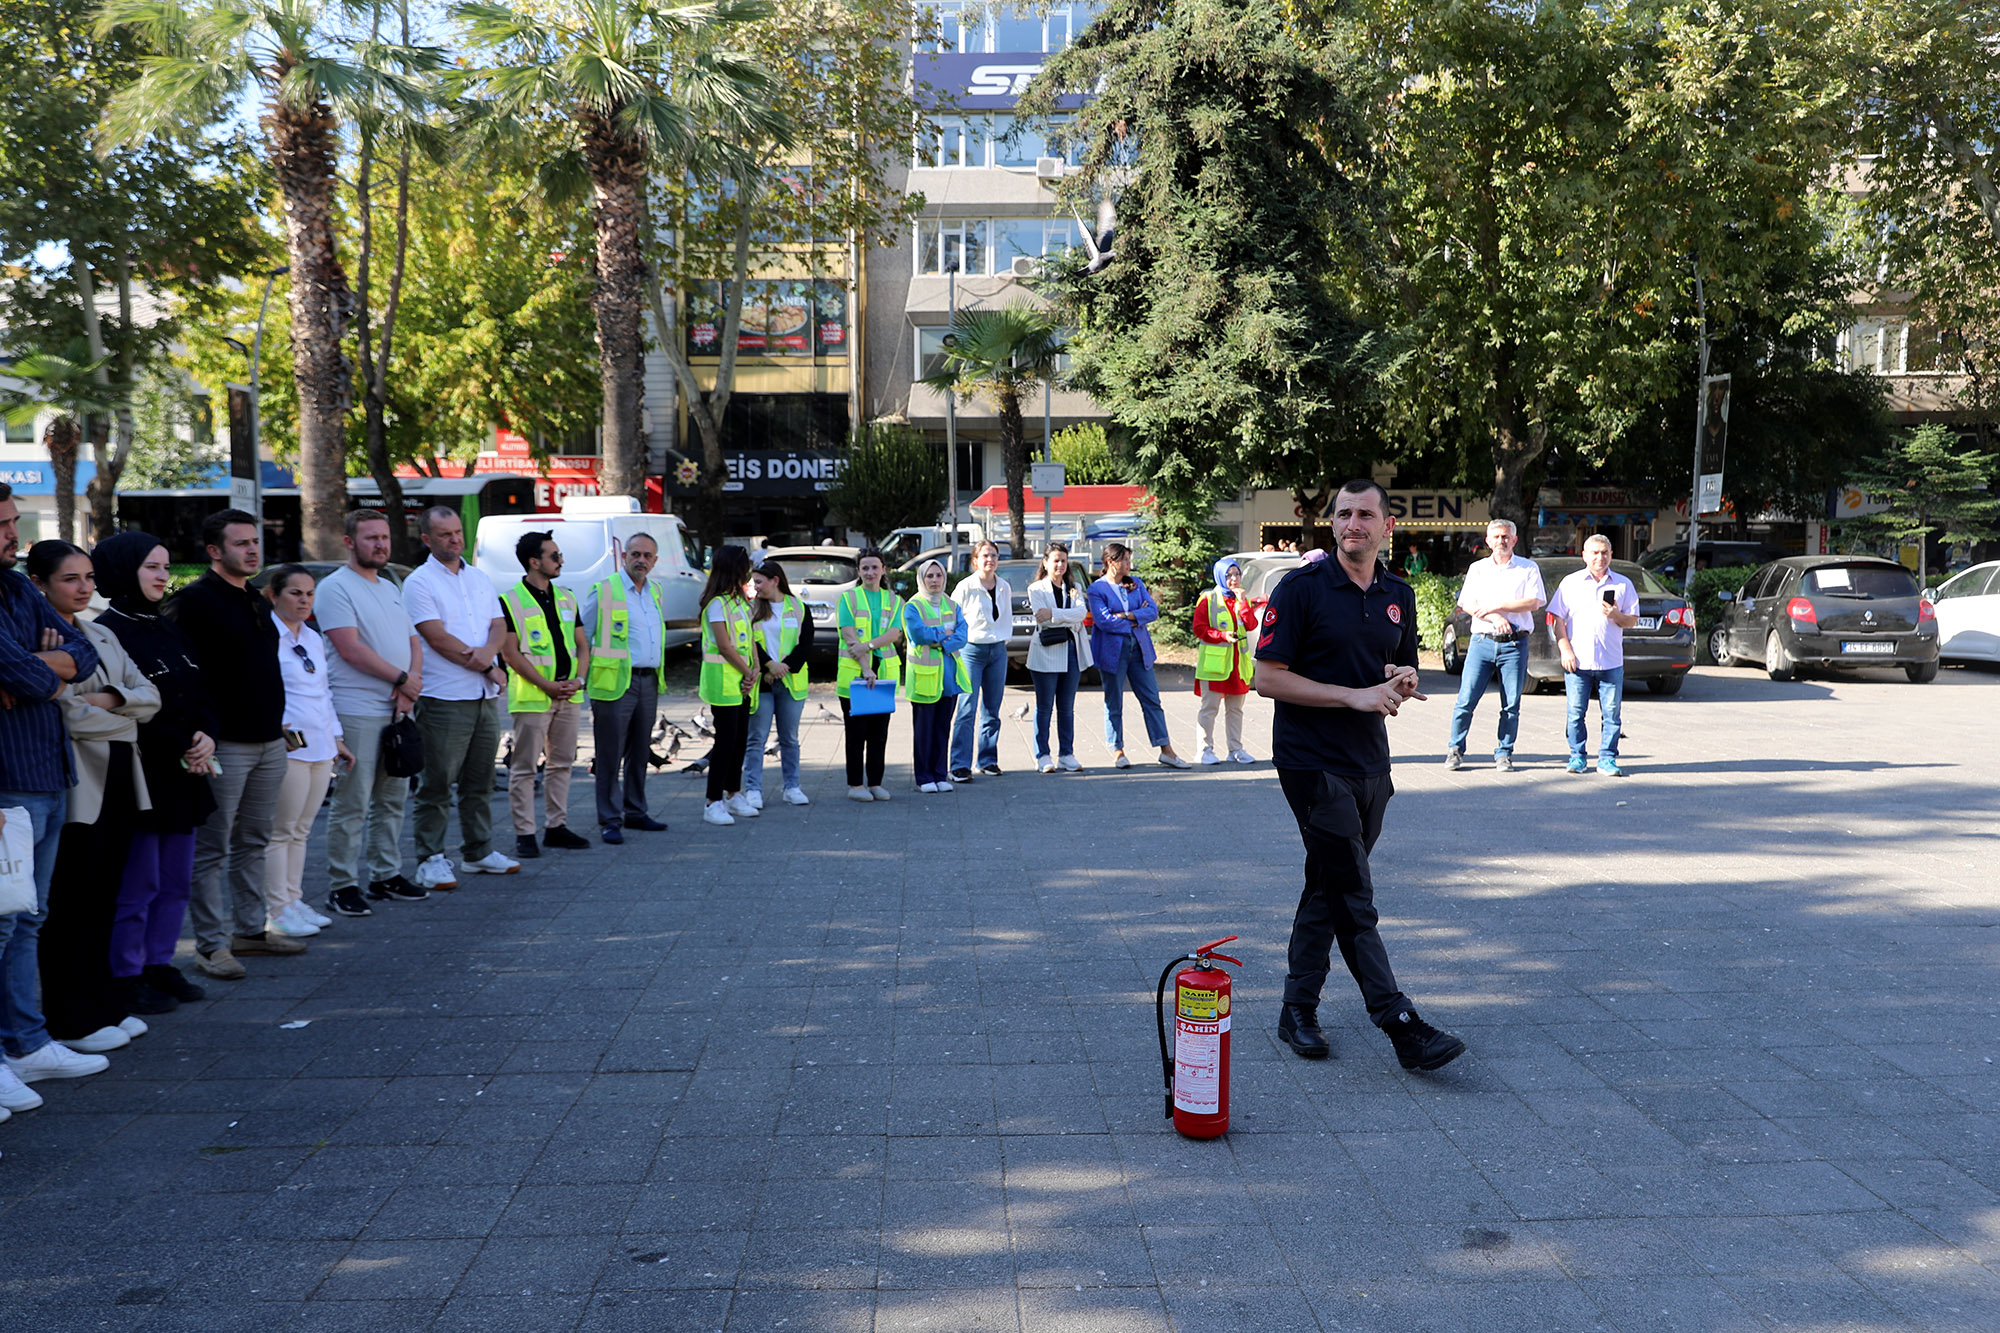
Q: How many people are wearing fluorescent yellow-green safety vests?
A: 7